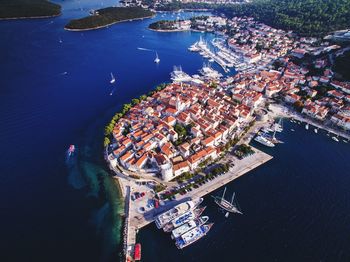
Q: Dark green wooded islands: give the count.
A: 2